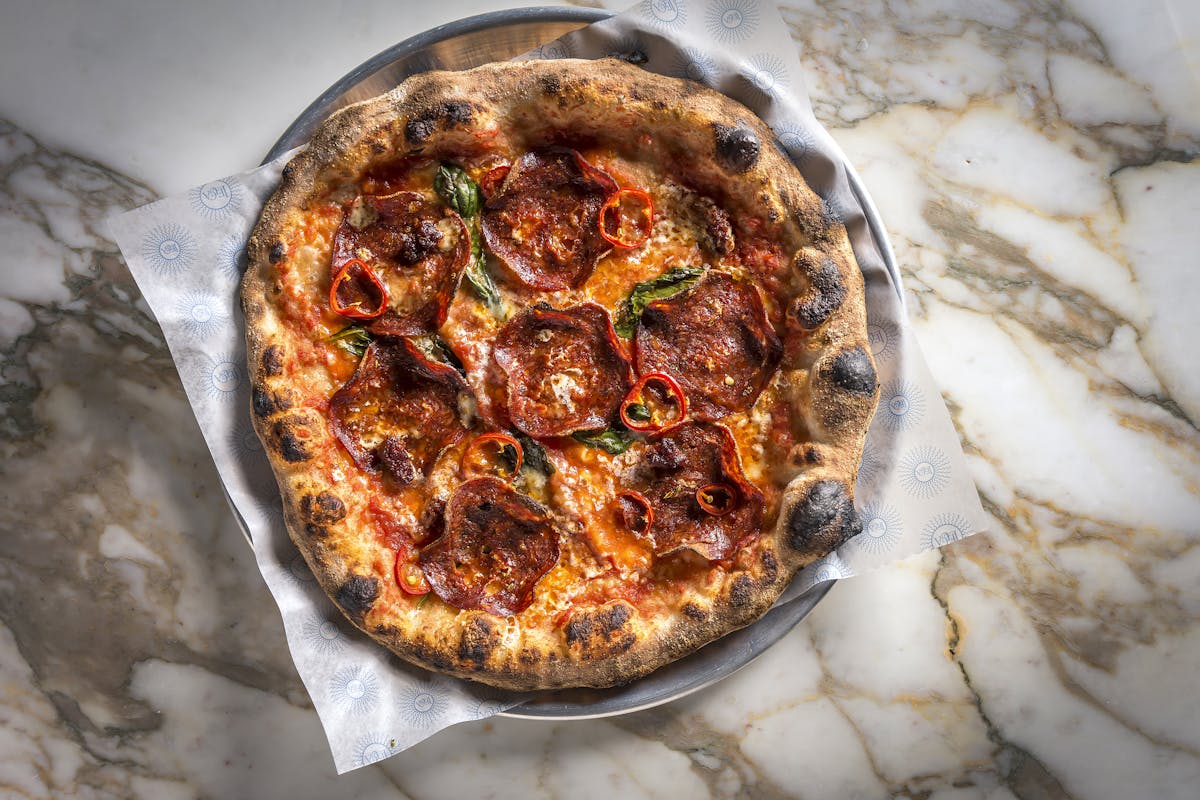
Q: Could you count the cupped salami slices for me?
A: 7